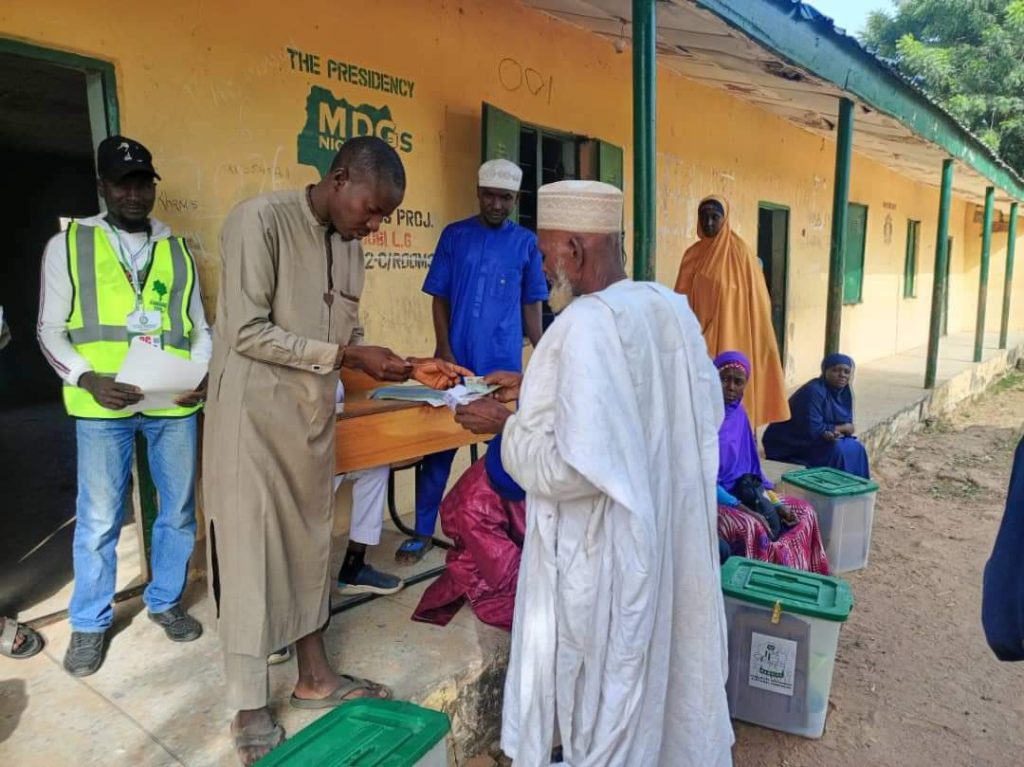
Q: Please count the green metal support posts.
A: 5